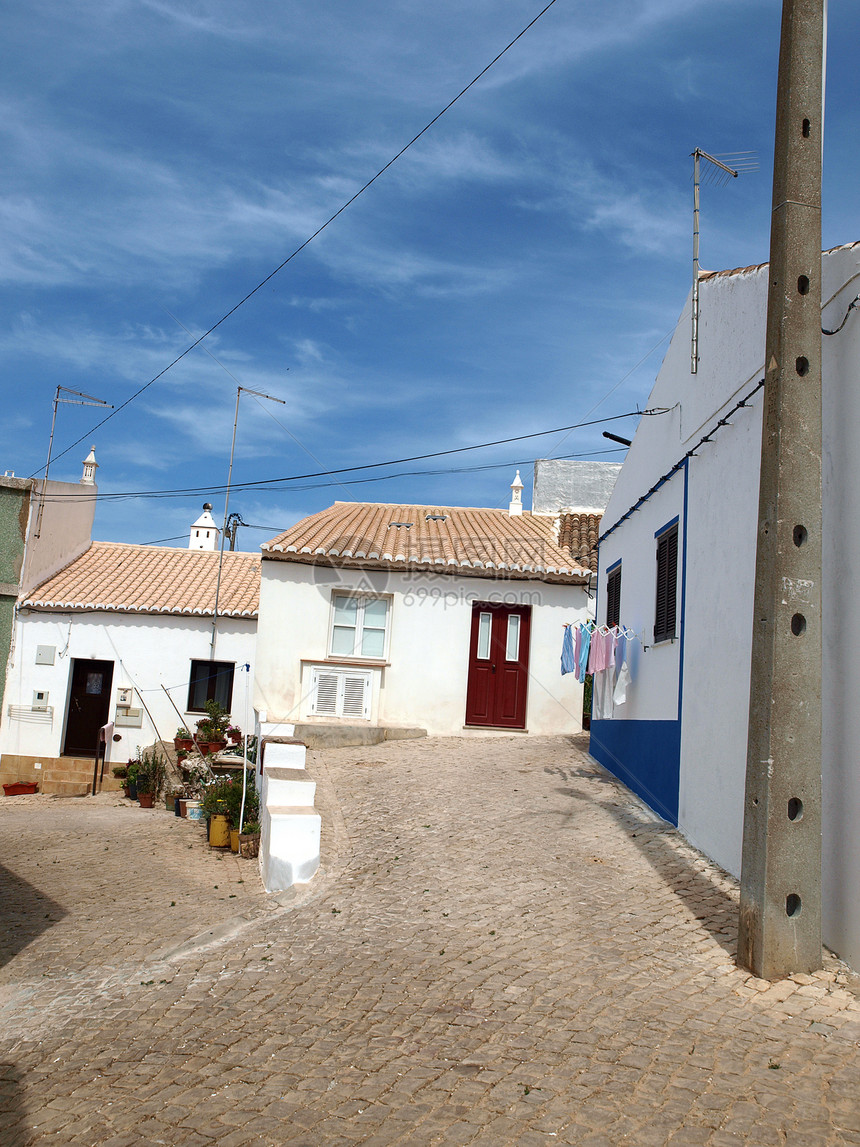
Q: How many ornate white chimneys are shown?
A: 3